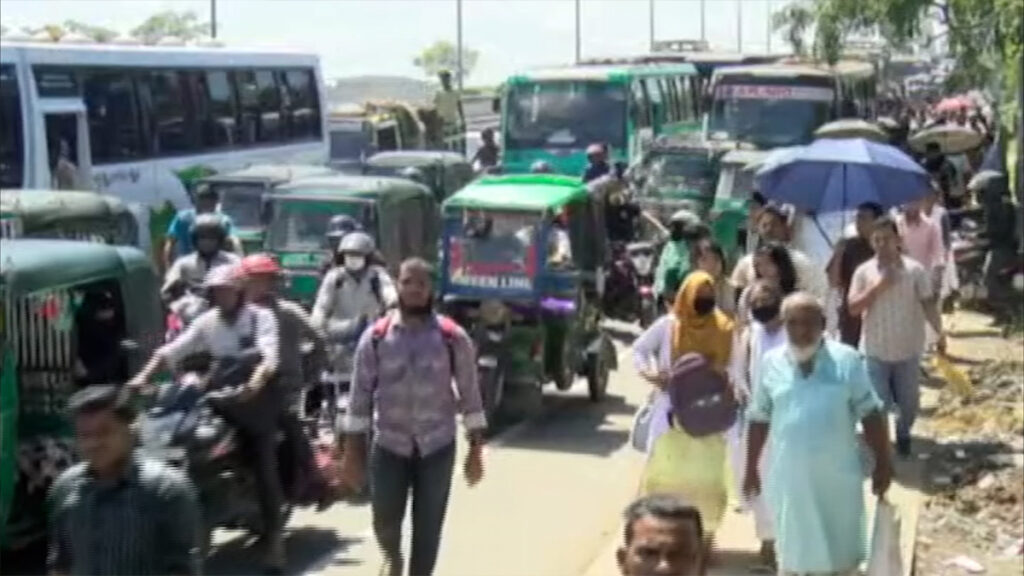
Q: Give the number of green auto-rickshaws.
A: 8